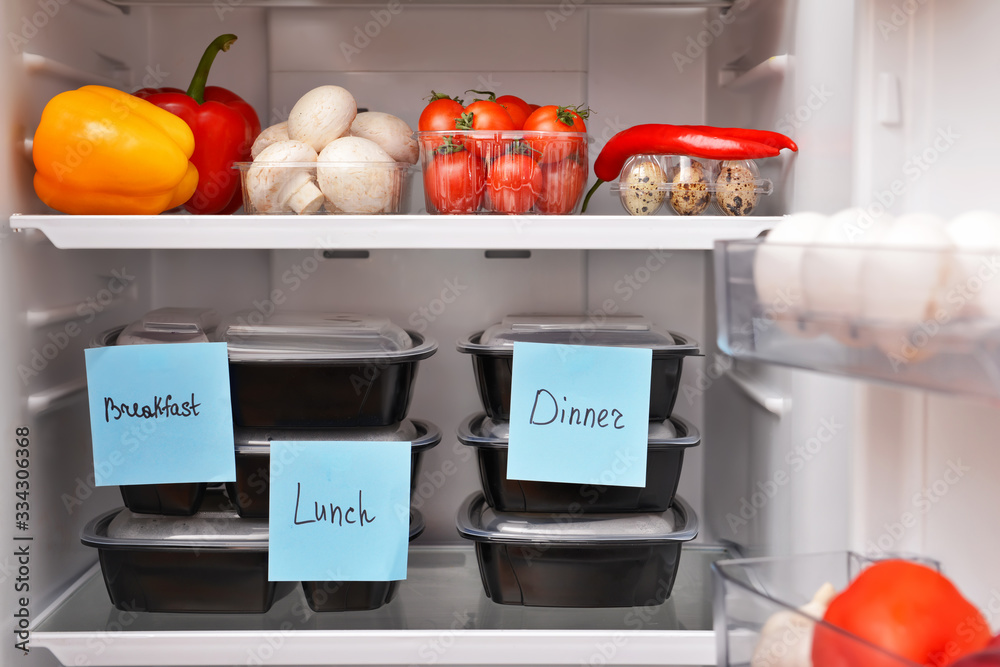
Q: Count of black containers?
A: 6